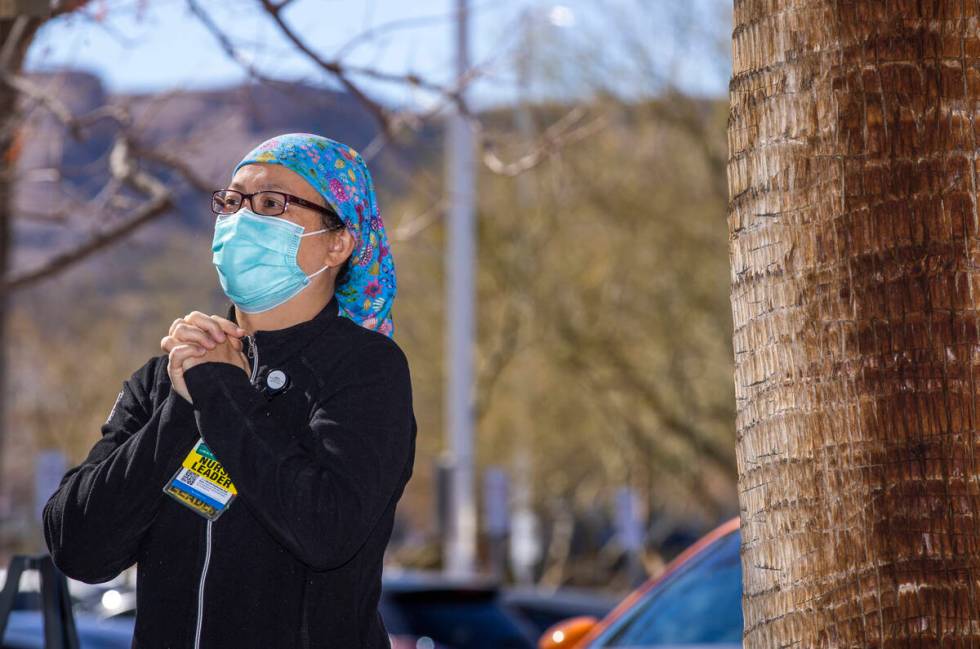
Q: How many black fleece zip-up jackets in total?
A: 1